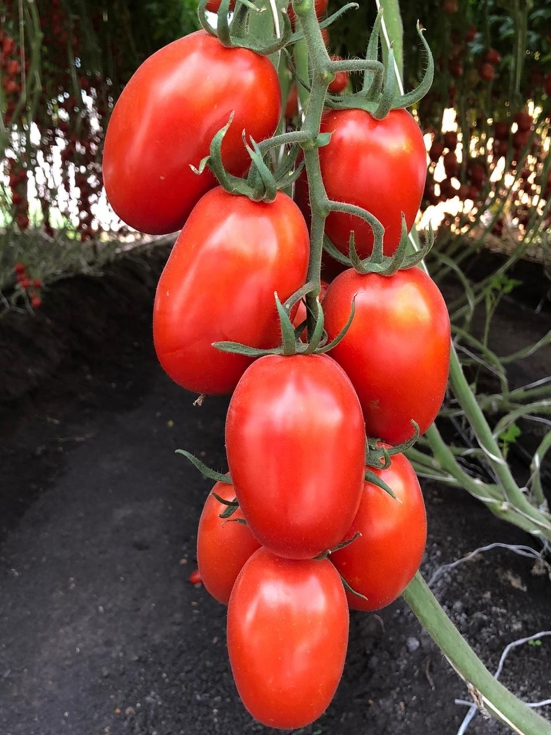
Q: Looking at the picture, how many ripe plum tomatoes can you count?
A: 8